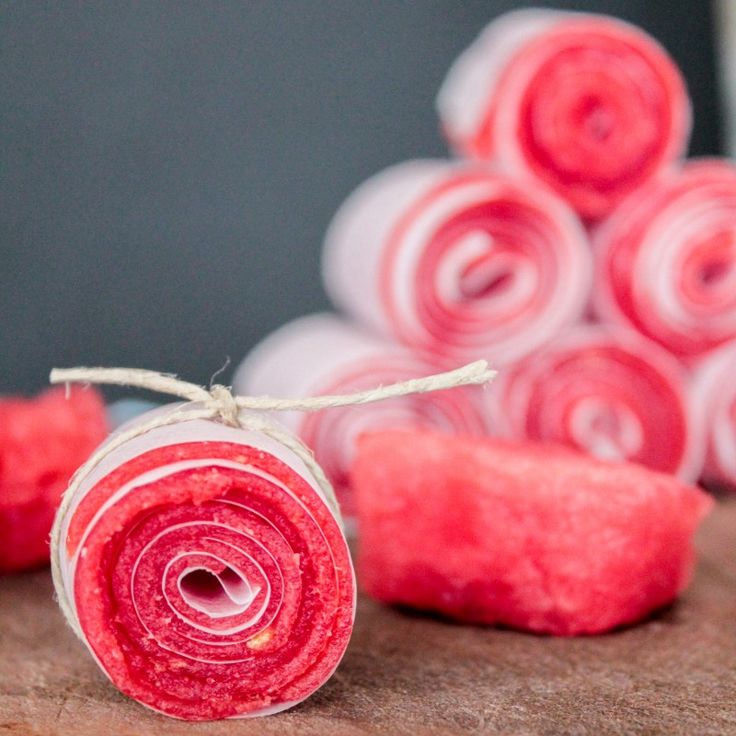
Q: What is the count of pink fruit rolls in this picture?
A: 7